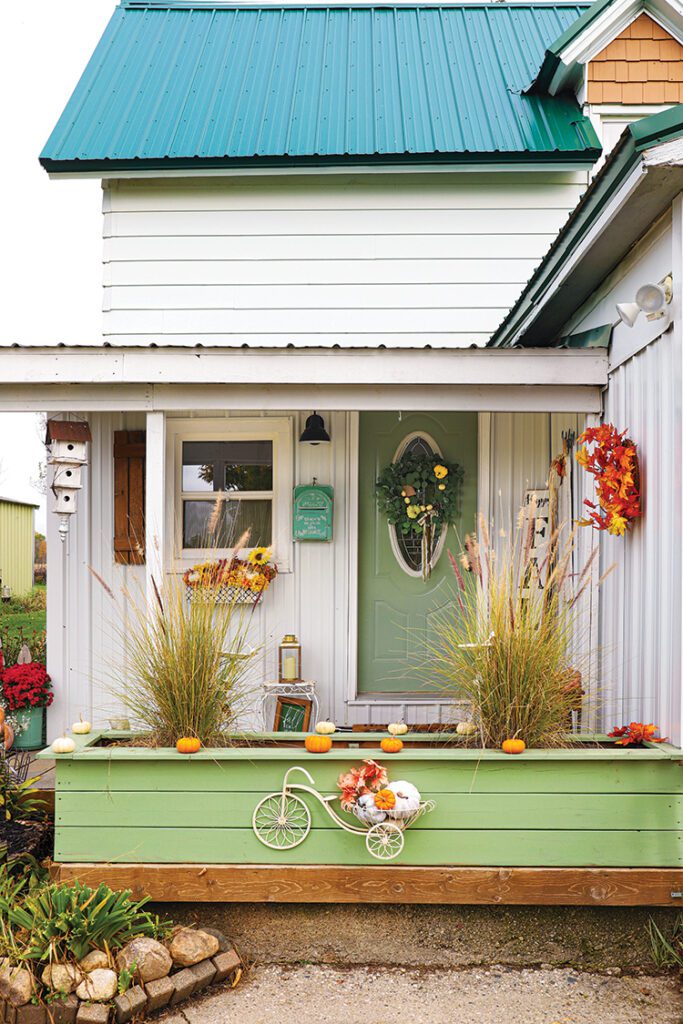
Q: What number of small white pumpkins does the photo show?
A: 5